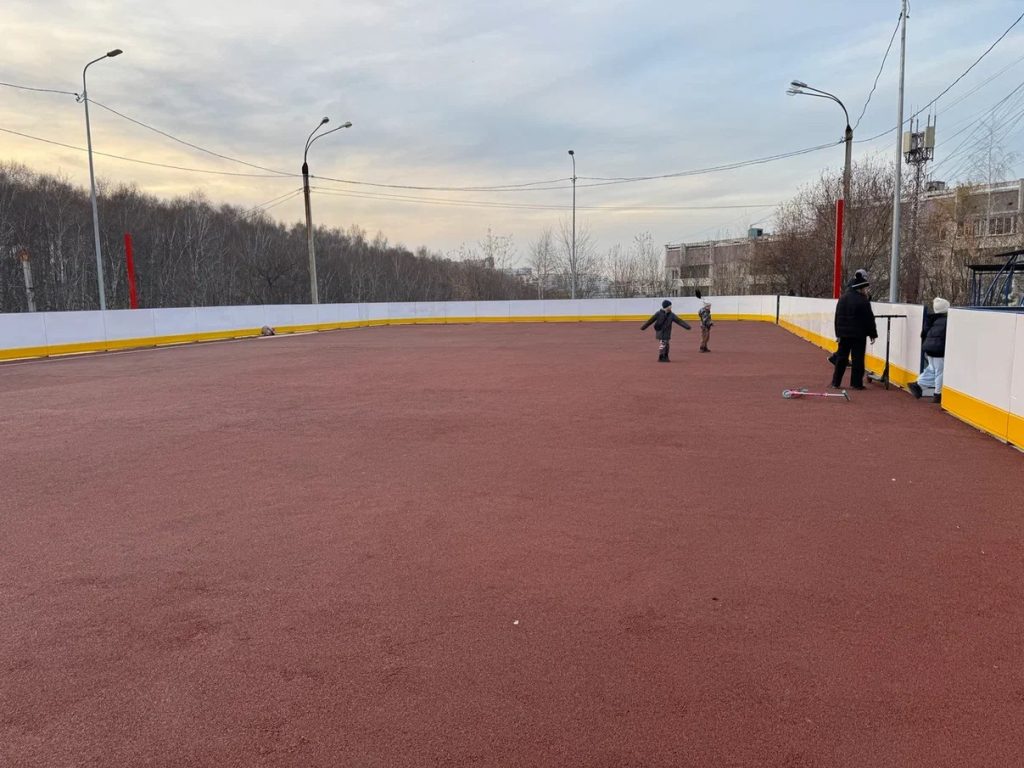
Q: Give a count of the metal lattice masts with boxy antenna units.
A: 1